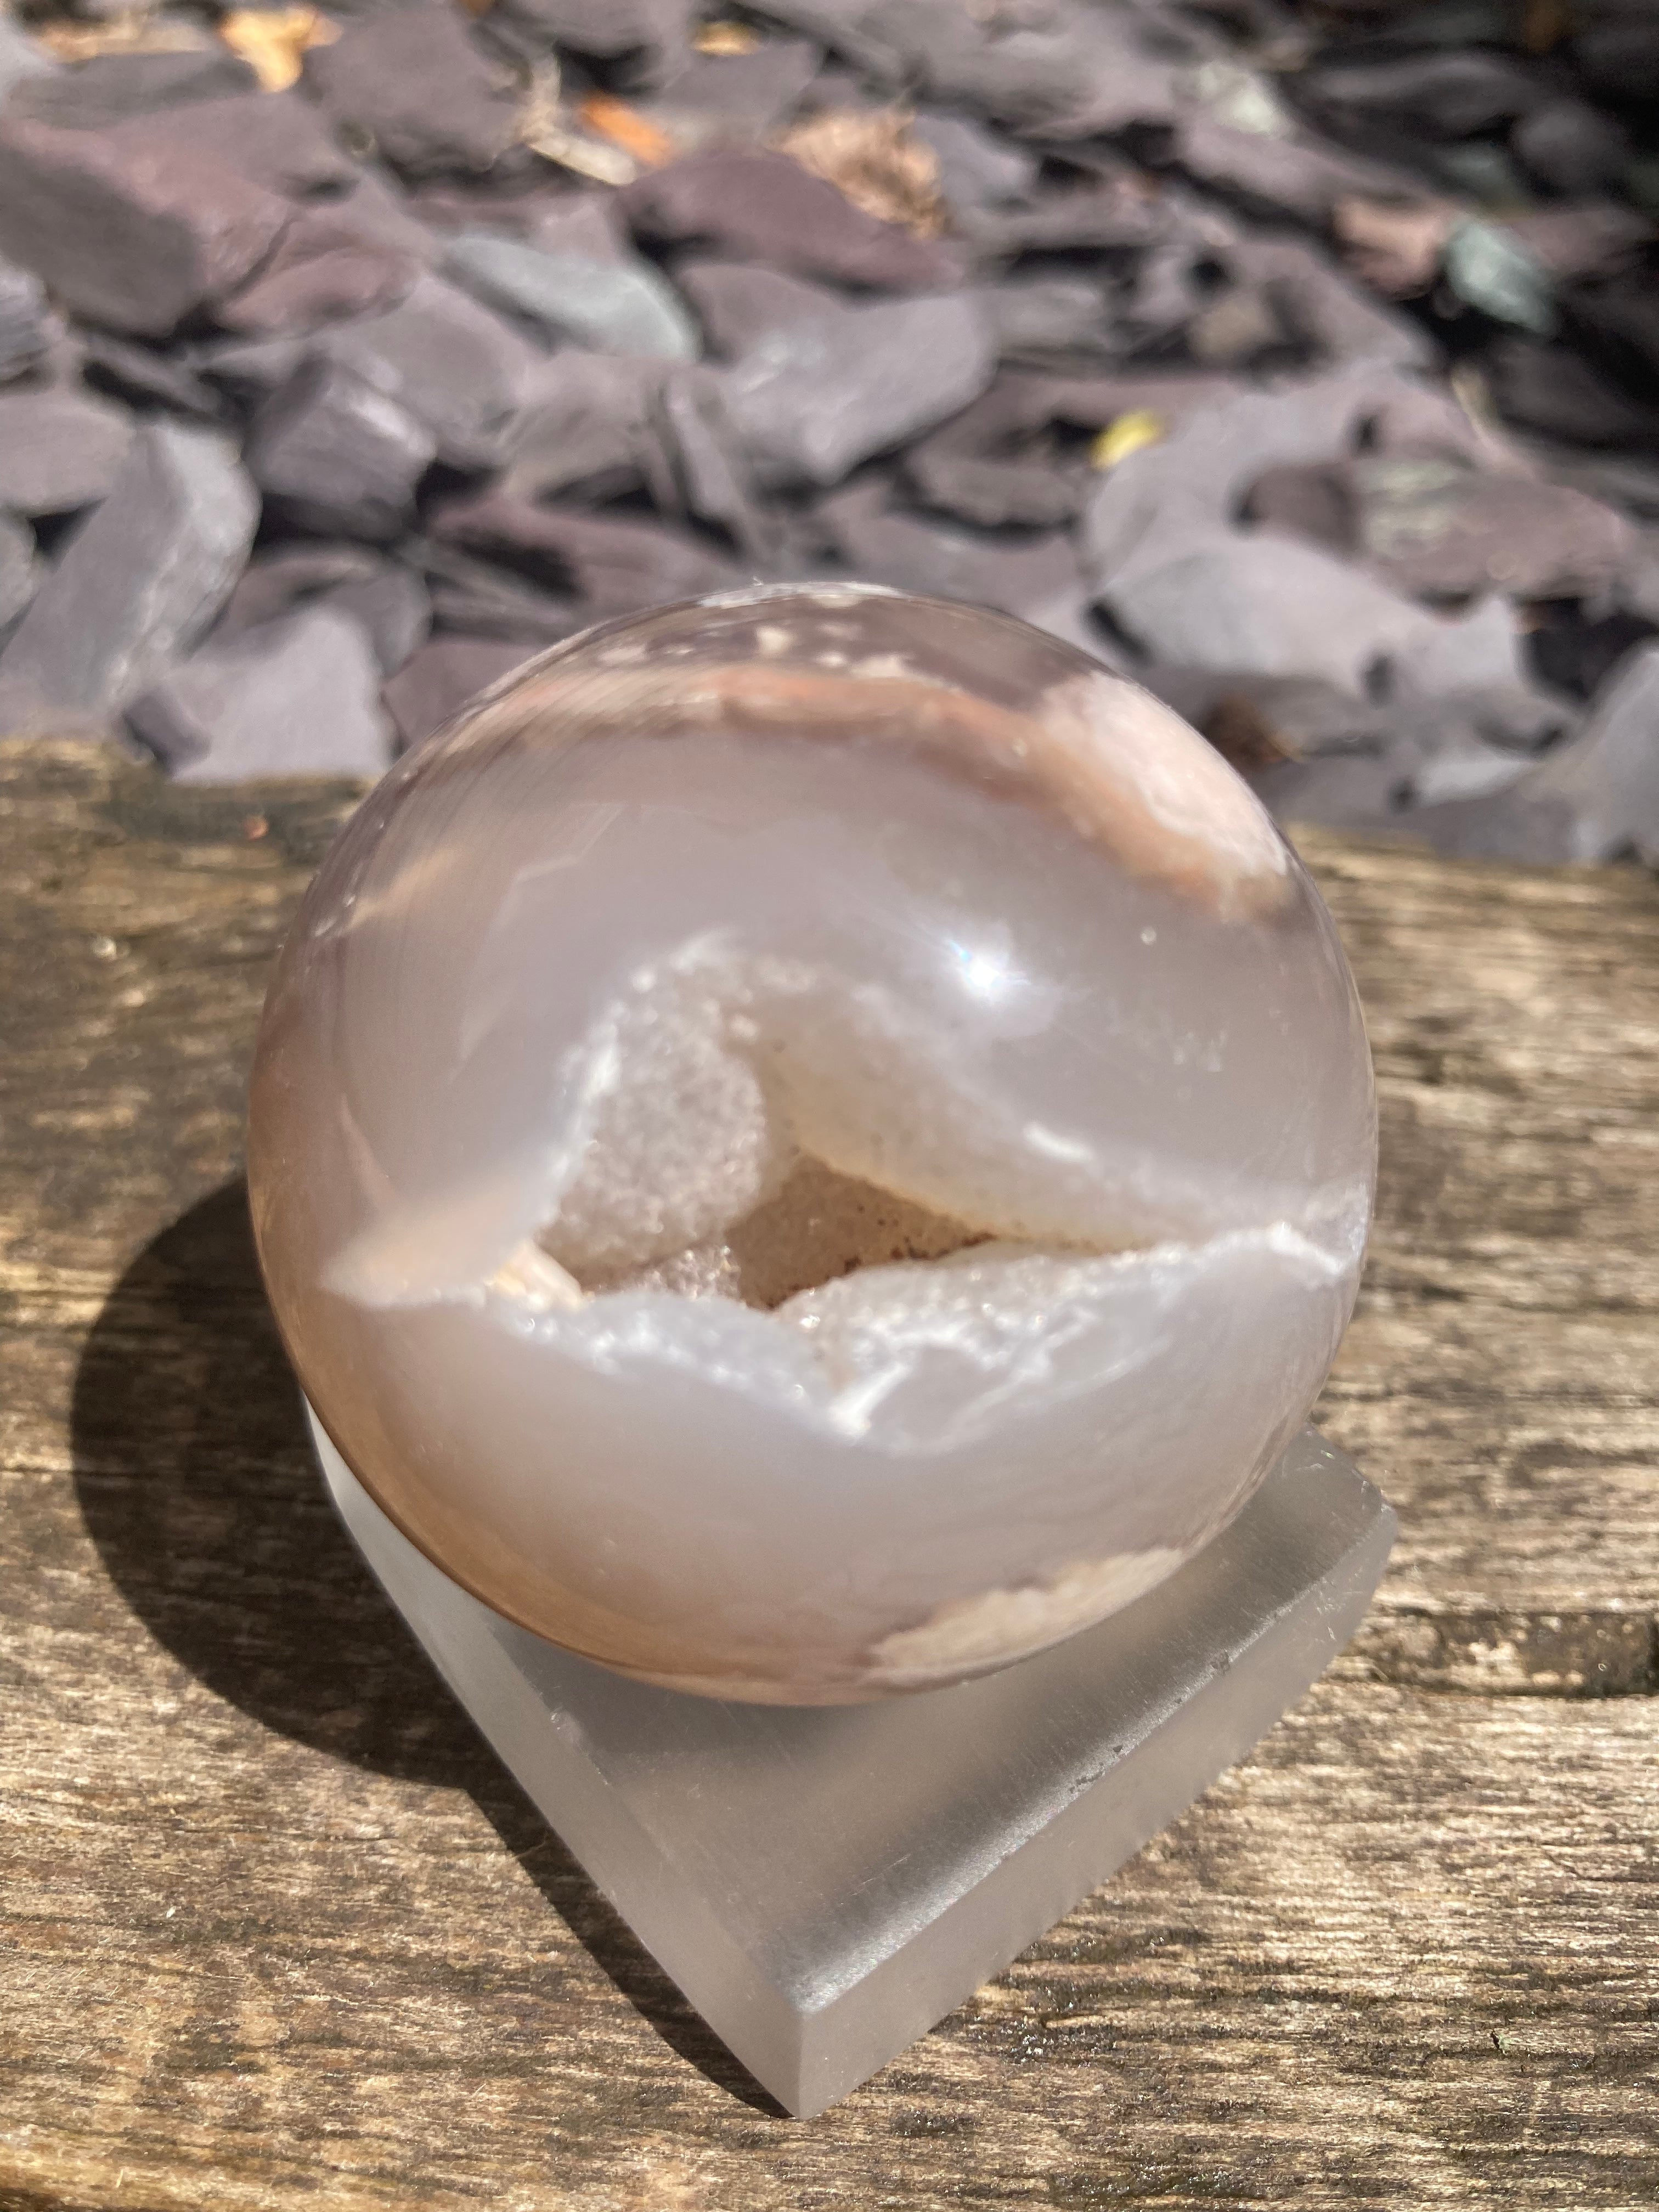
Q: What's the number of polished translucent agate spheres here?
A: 1